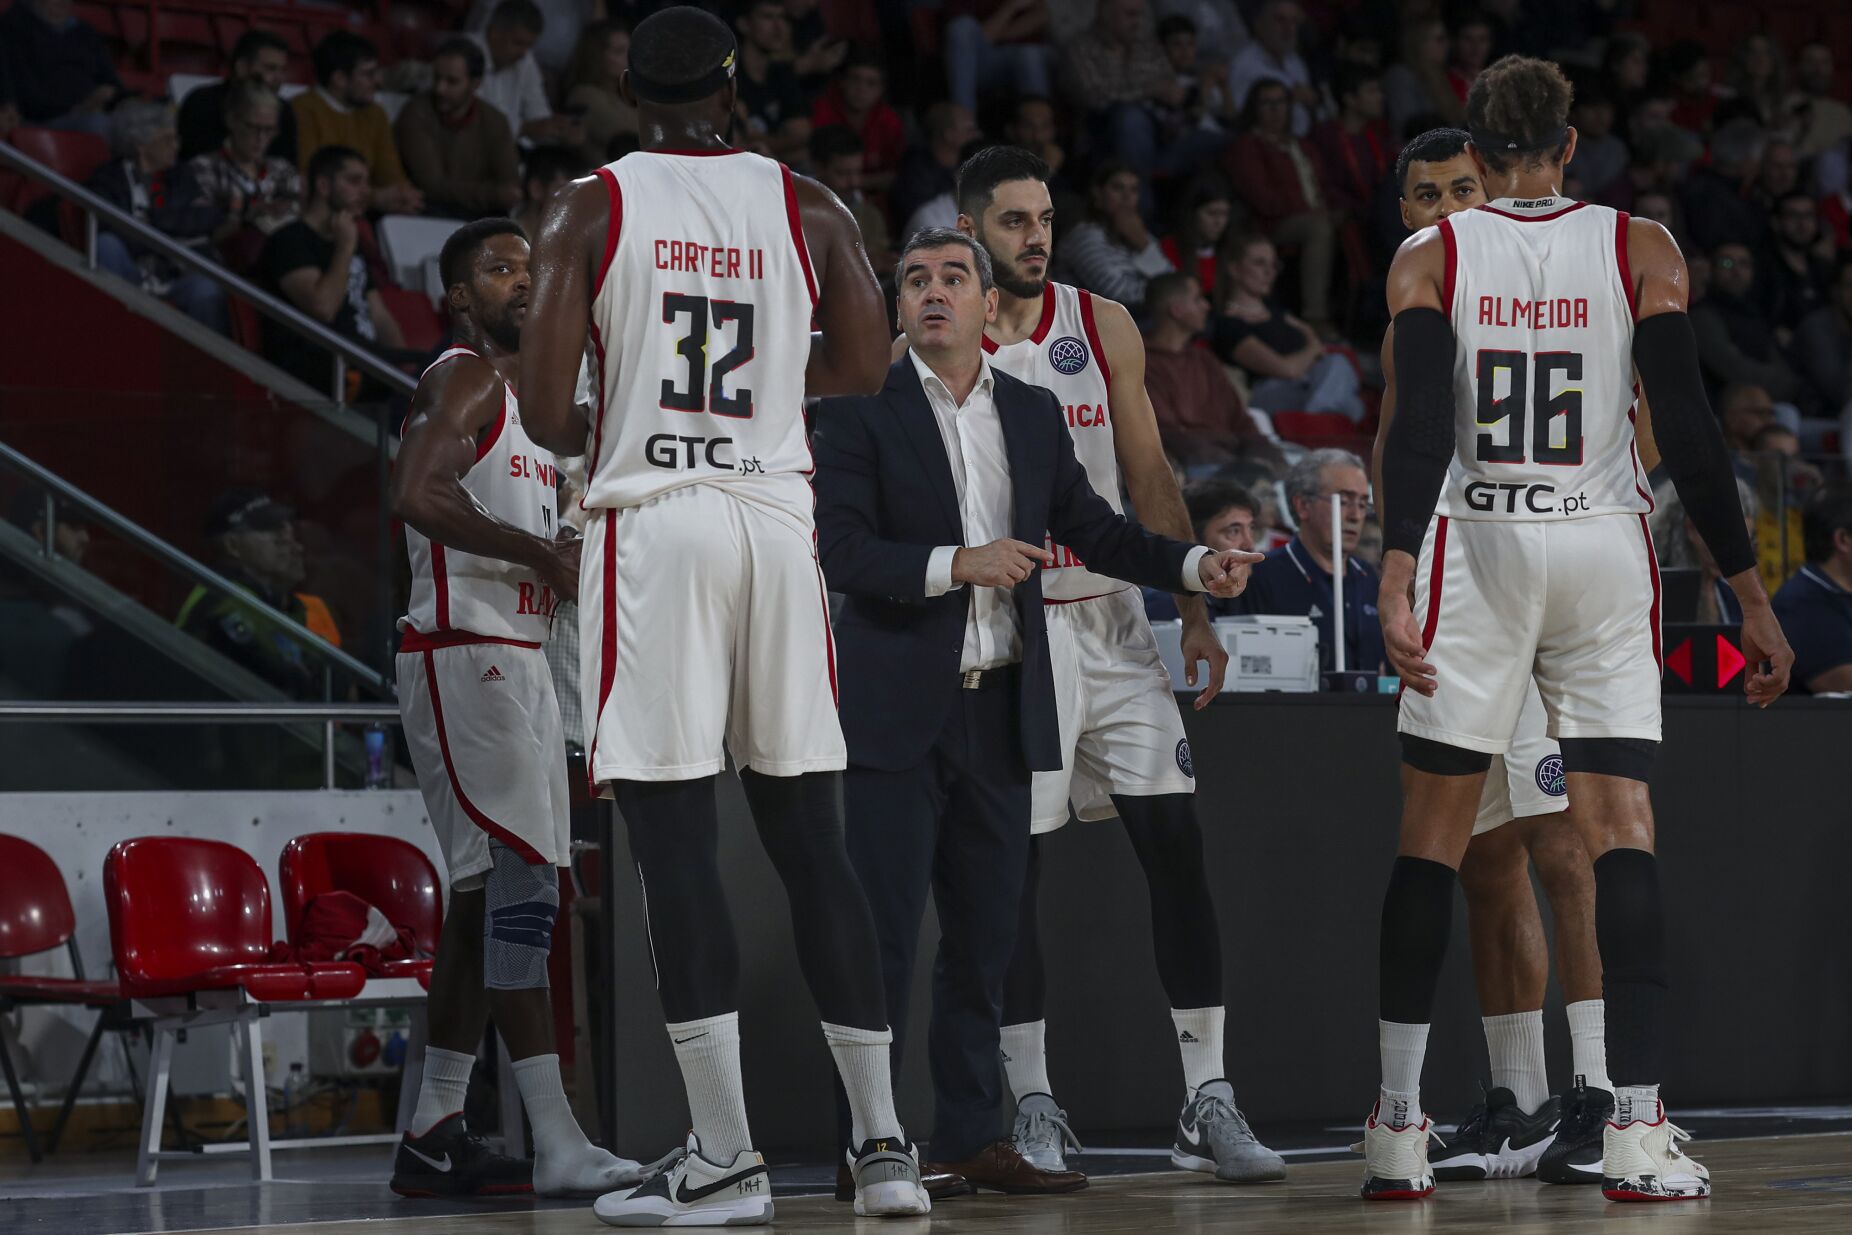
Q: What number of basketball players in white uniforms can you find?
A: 5